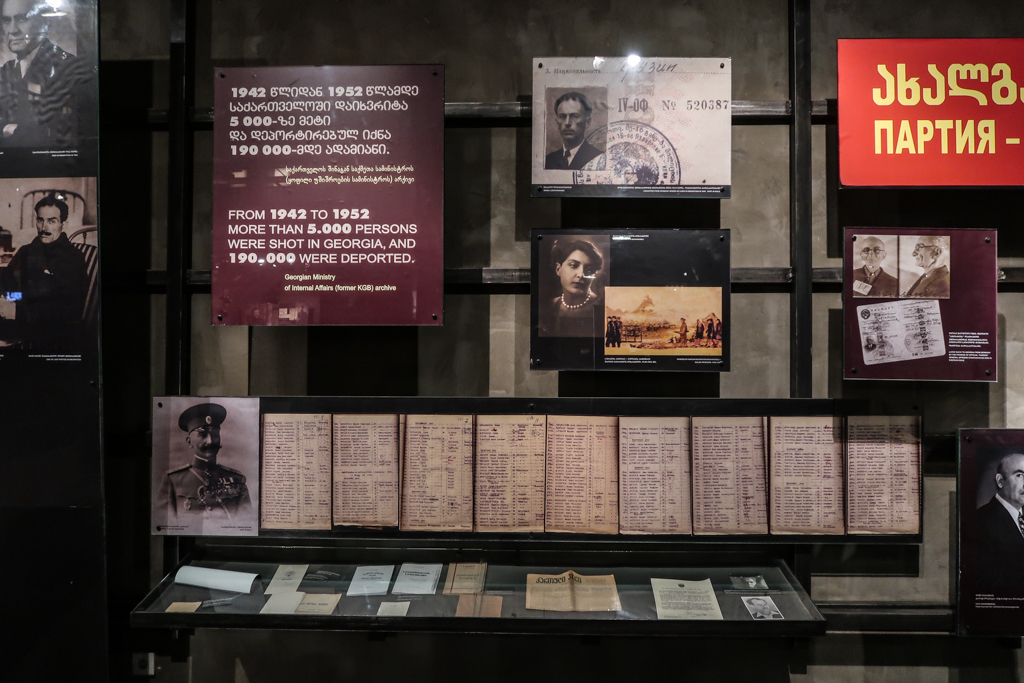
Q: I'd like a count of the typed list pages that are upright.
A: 9